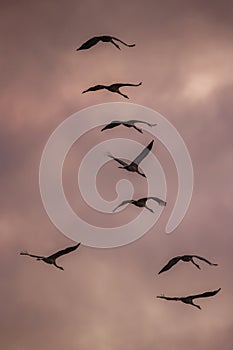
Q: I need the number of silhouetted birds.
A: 8